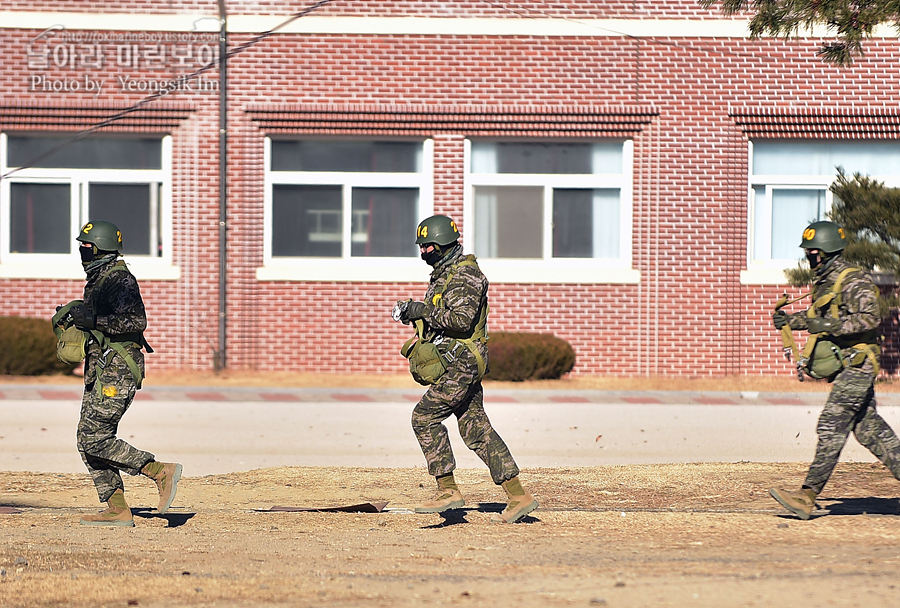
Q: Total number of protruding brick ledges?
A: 3